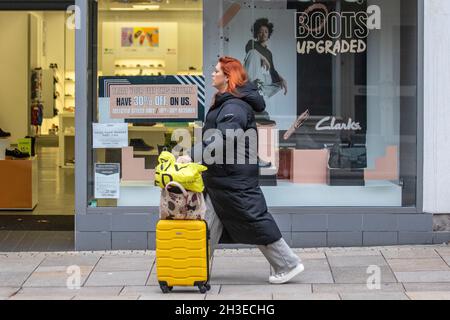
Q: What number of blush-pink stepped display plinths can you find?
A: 2